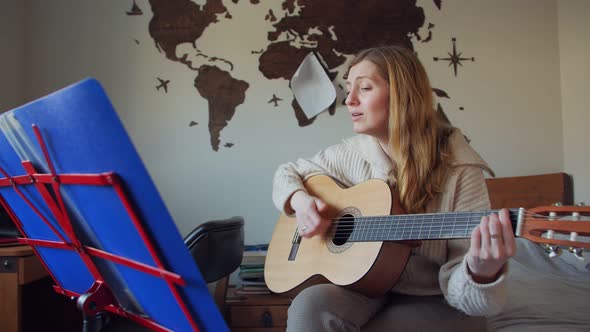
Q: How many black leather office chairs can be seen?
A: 1